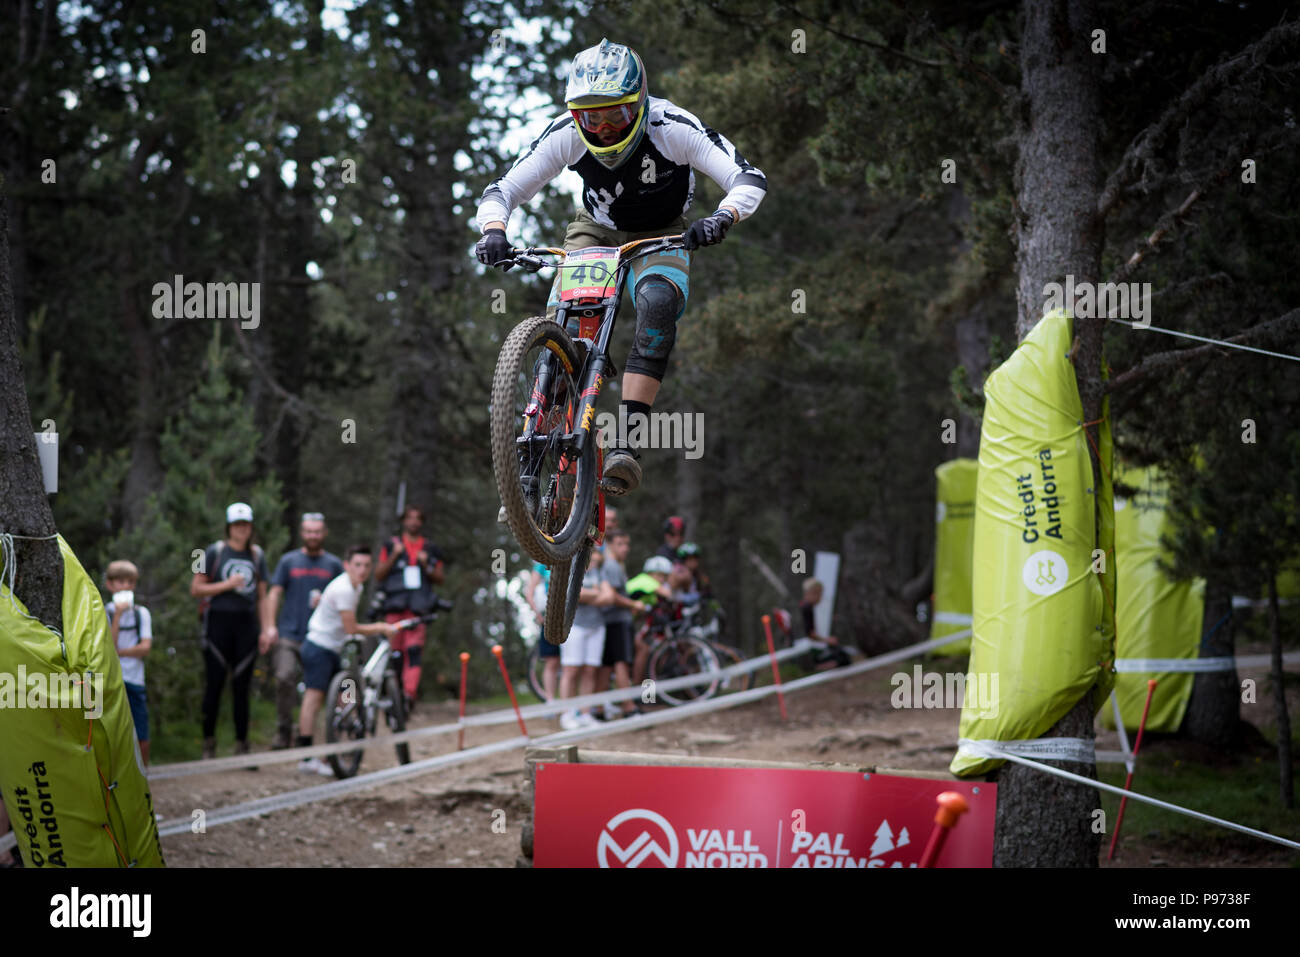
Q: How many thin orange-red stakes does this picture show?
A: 5